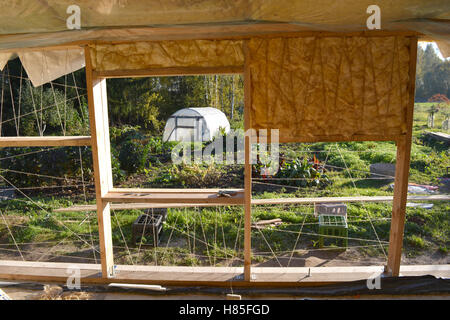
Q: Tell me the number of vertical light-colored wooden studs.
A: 3